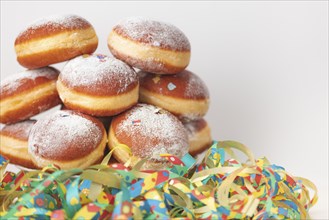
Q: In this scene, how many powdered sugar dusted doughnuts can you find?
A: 9